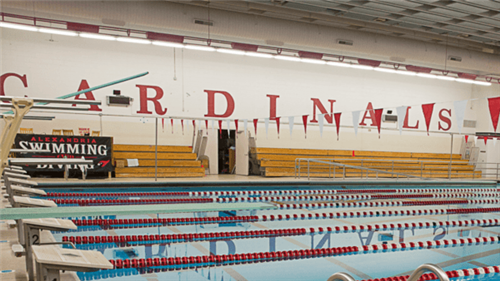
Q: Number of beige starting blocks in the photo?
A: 8